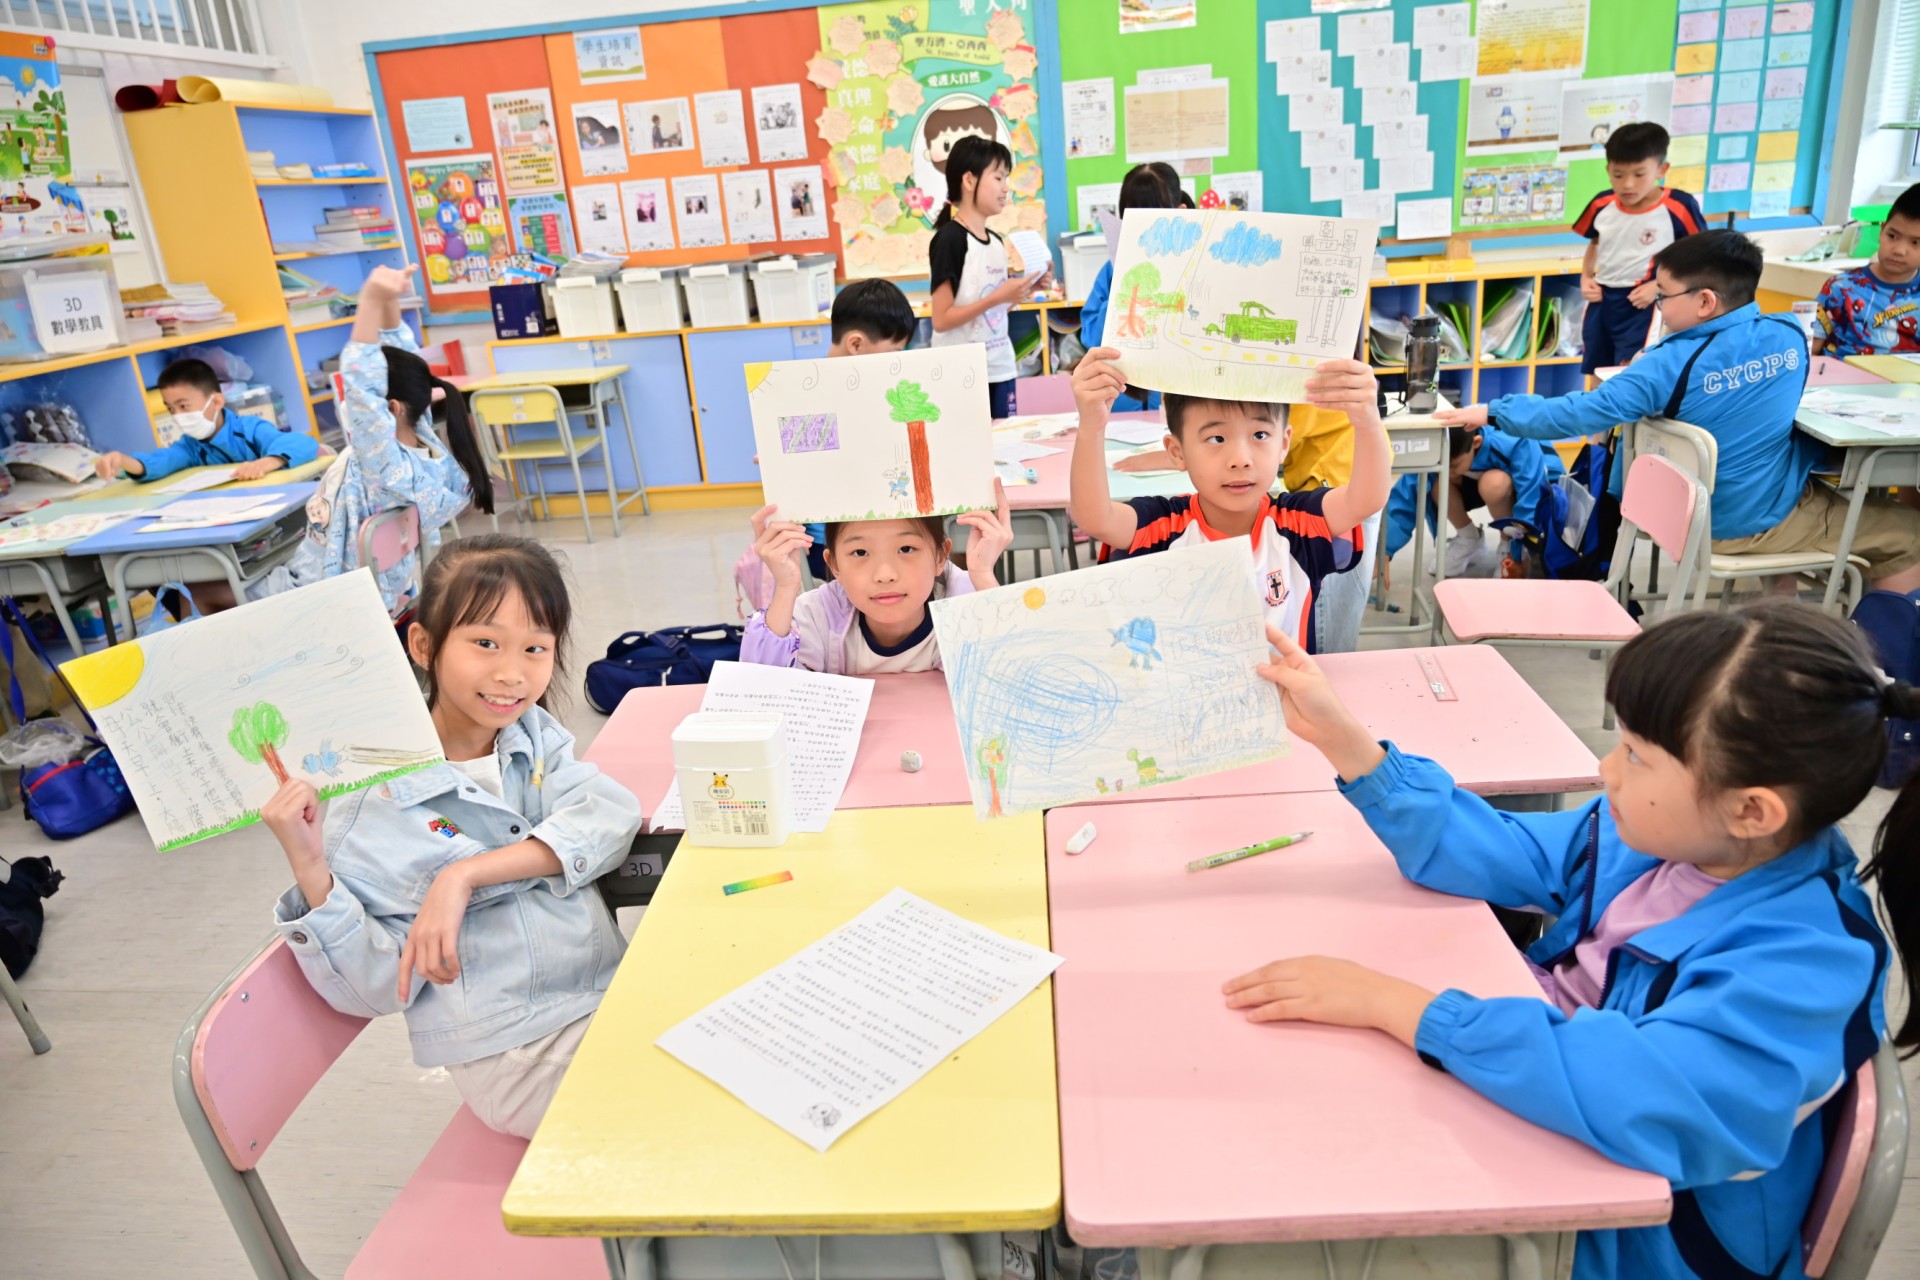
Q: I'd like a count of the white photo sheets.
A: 9